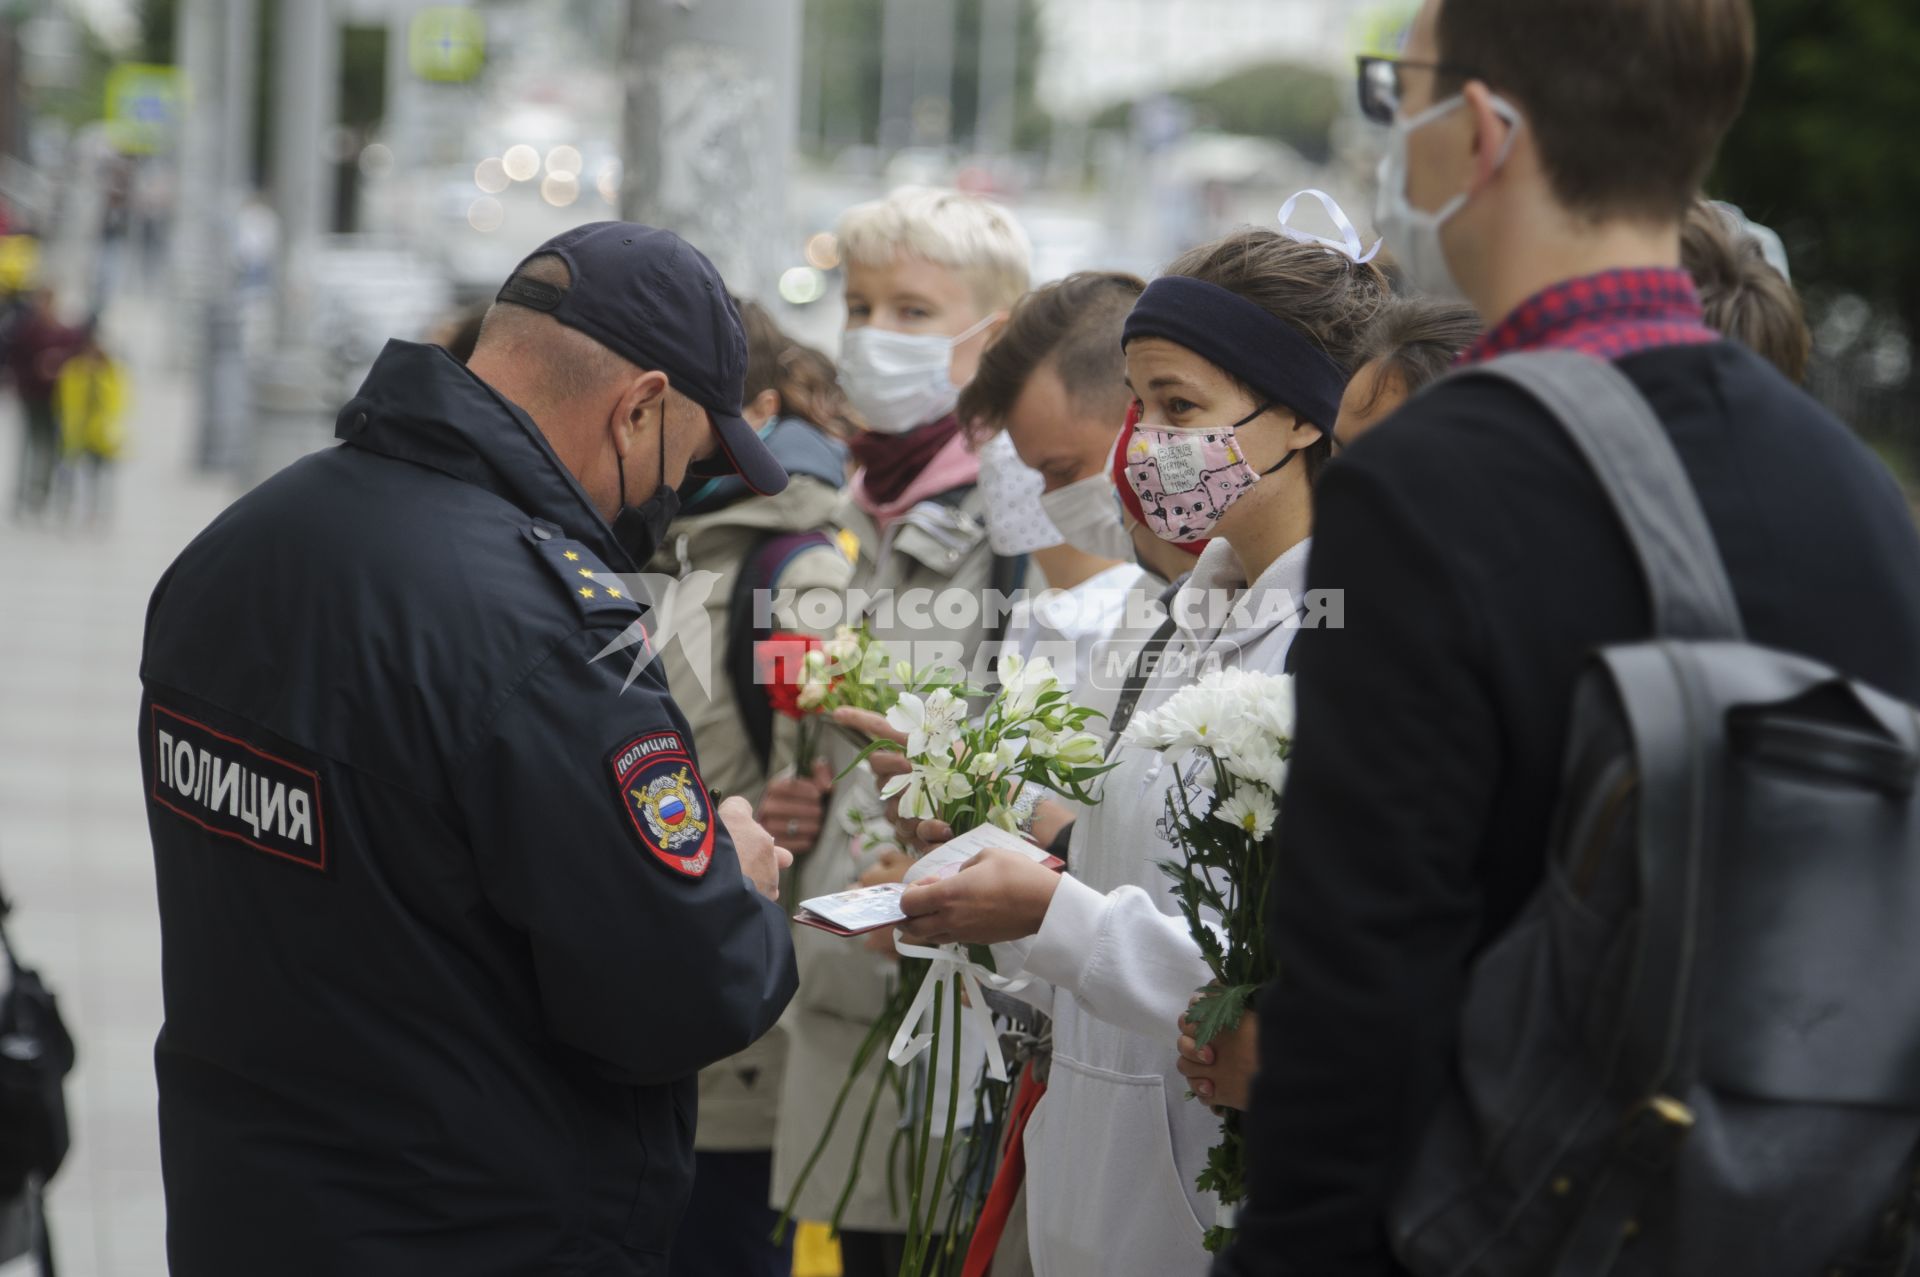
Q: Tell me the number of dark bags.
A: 2